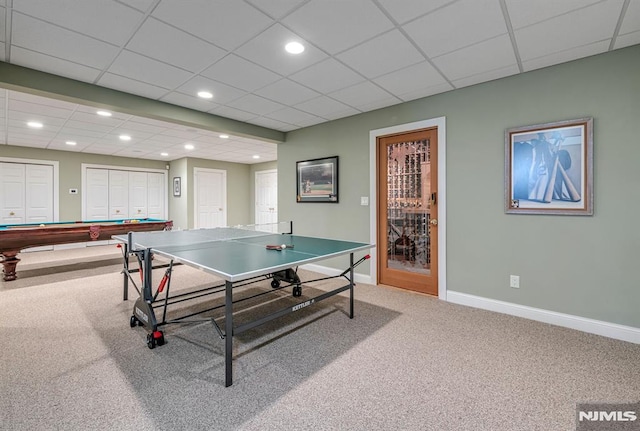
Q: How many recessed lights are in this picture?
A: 10